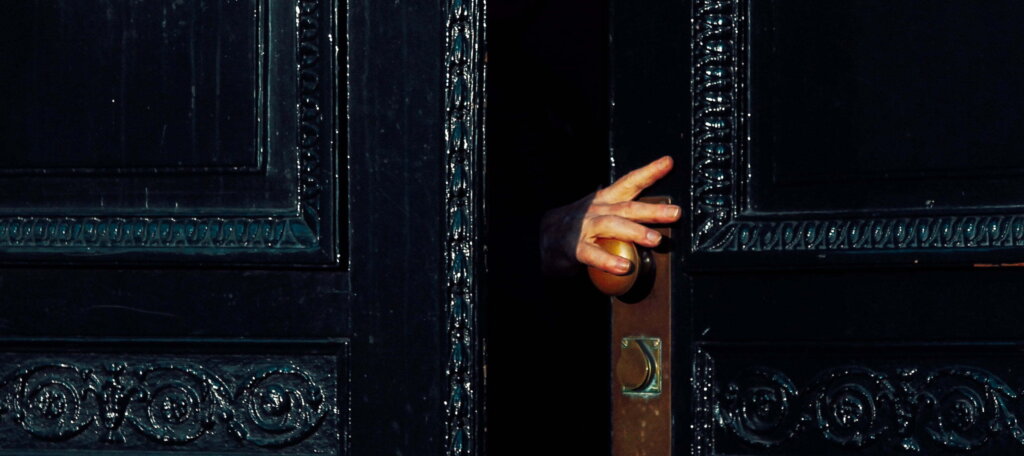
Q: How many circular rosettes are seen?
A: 6